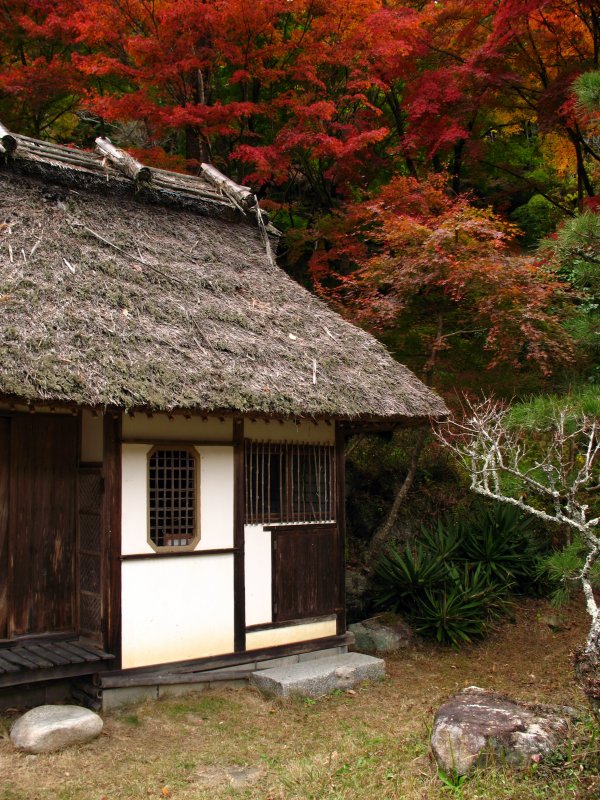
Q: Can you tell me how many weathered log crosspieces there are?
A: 3